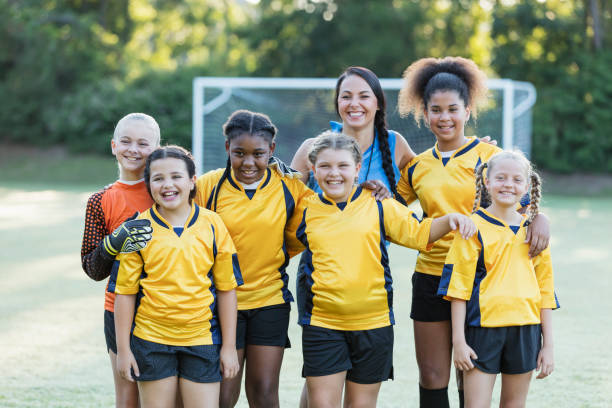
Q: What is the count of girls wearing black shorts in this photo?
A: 6